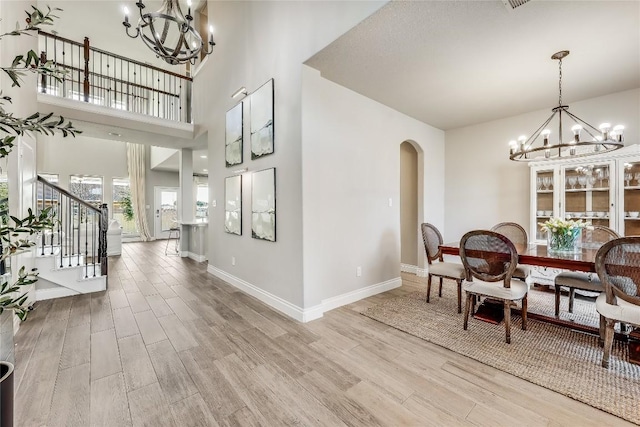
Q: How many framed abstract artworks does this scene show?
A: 4